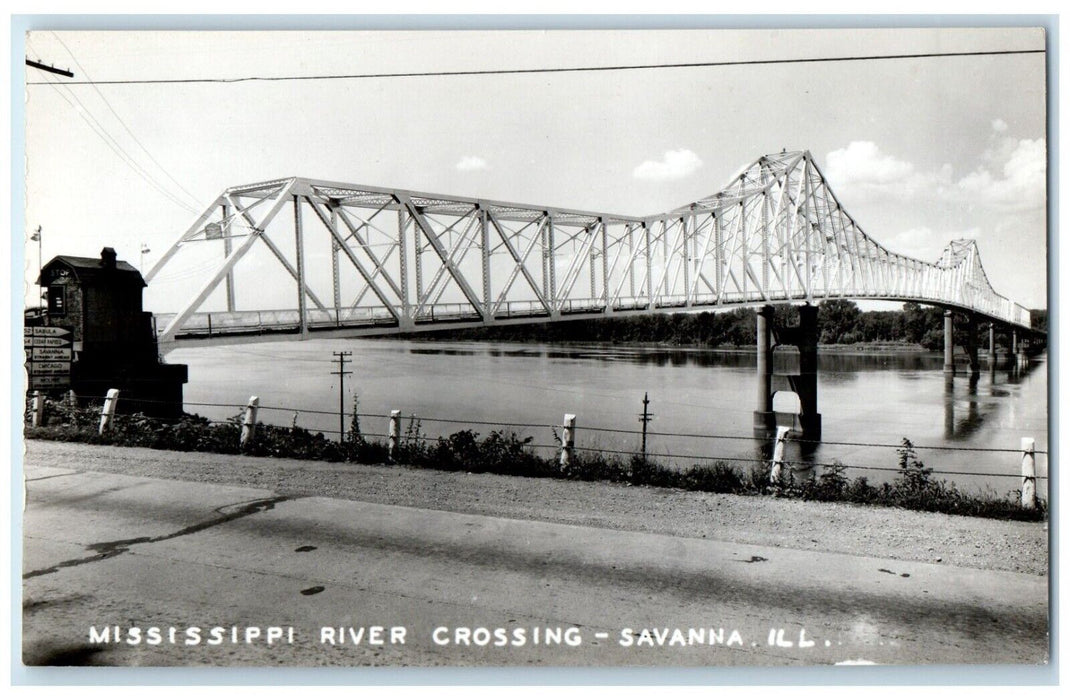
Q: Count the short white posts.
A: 7